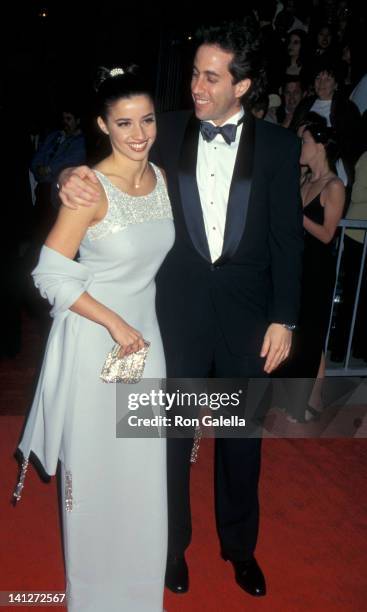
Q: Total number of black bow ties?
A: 1